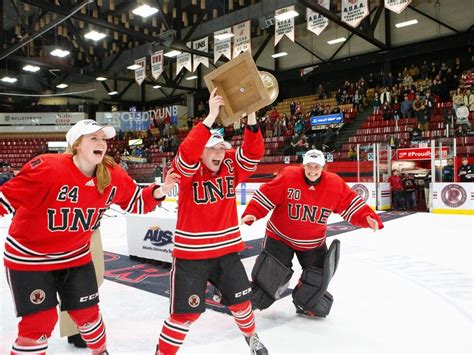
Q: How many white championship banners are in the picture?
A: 10